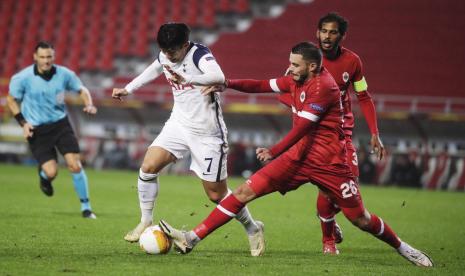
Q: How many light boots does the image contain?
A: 4